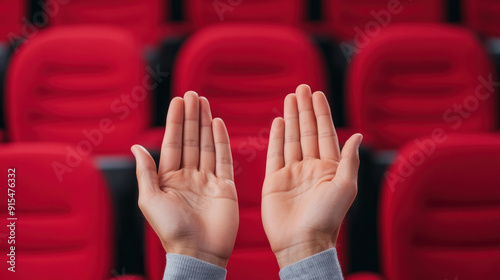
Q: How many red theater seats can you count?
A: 11